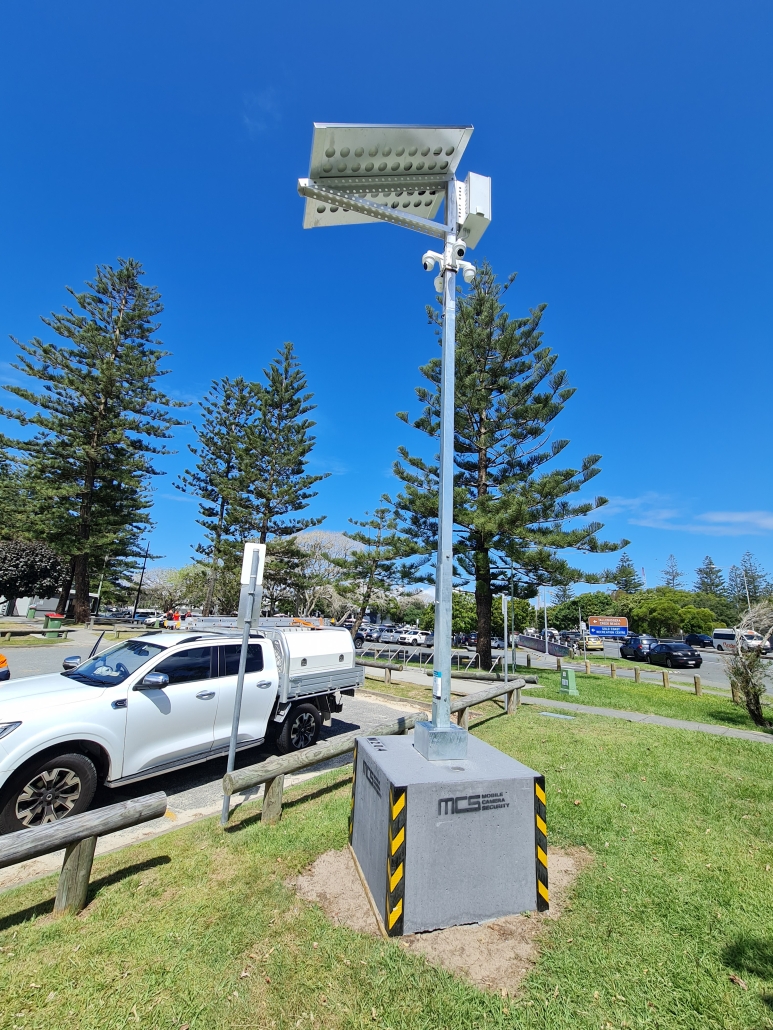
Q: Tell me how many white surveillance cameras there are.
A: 4